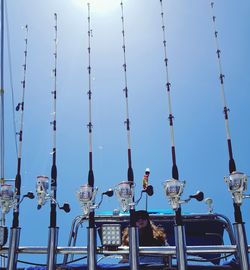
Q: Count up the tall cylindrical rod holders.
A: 6